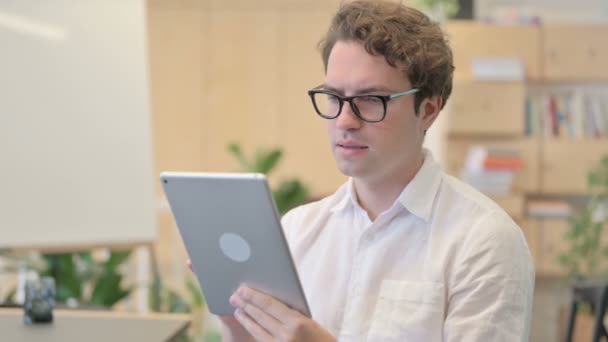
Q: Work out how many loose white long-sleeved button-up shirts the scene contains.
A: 1